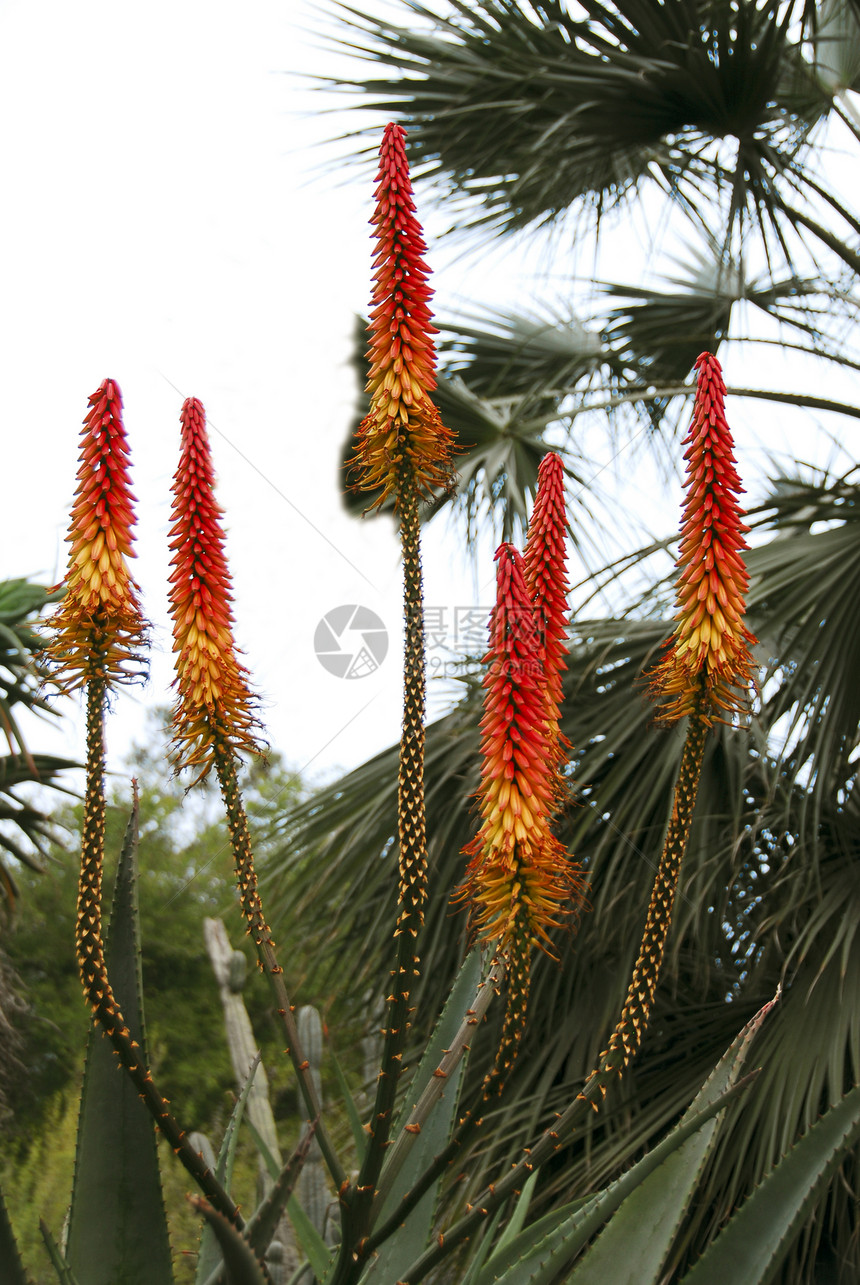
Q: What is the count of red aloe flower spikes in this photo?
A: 6